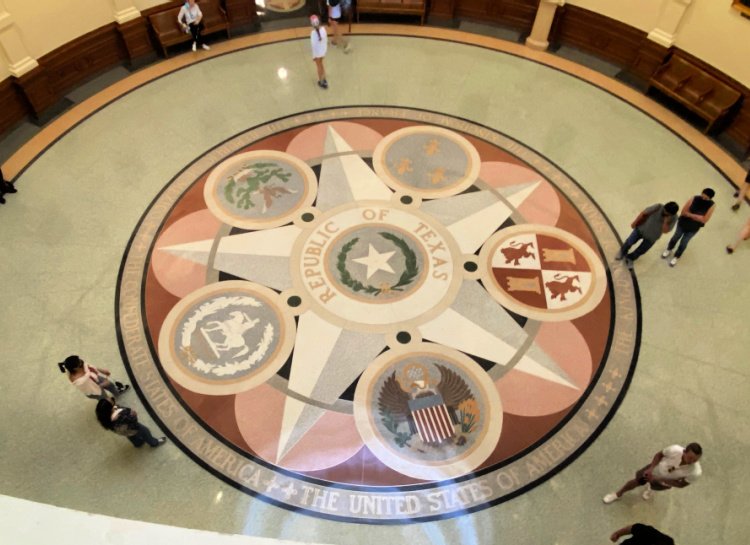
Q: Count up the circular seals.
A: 6